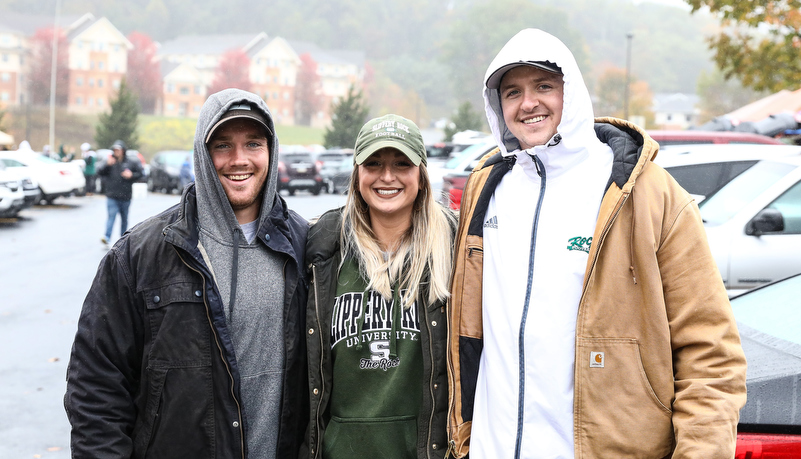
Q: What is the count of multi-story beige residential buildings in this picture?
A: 2